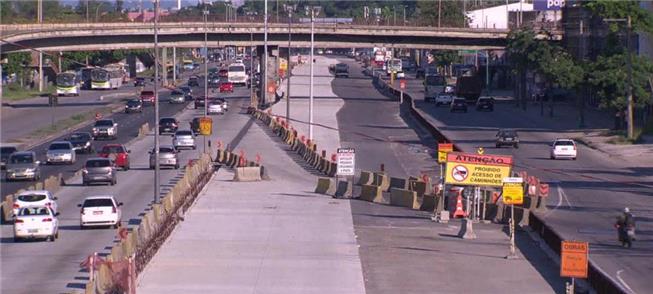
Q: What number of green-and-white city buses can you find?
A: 2